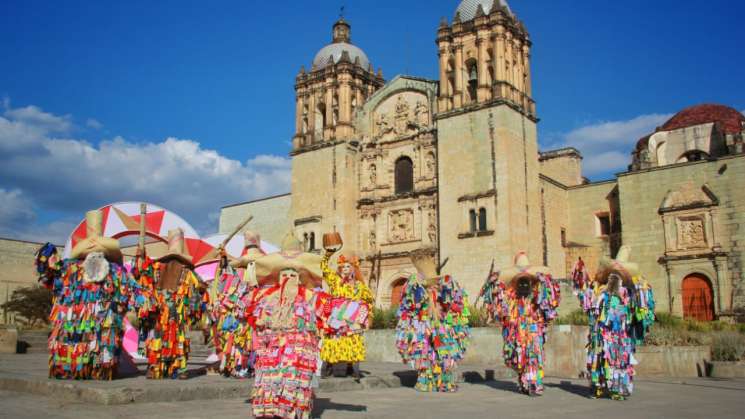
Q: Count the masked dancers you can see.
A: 8